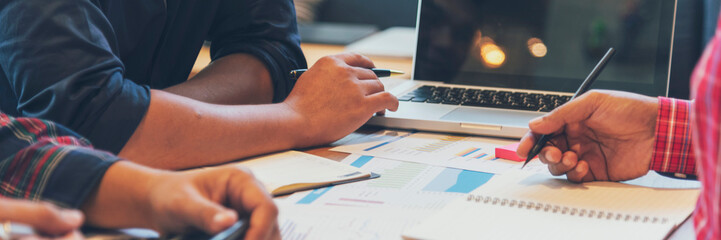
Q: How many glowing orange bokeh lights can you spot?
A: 2